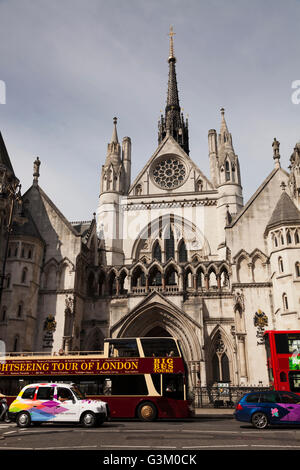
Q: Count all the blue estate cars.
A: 1